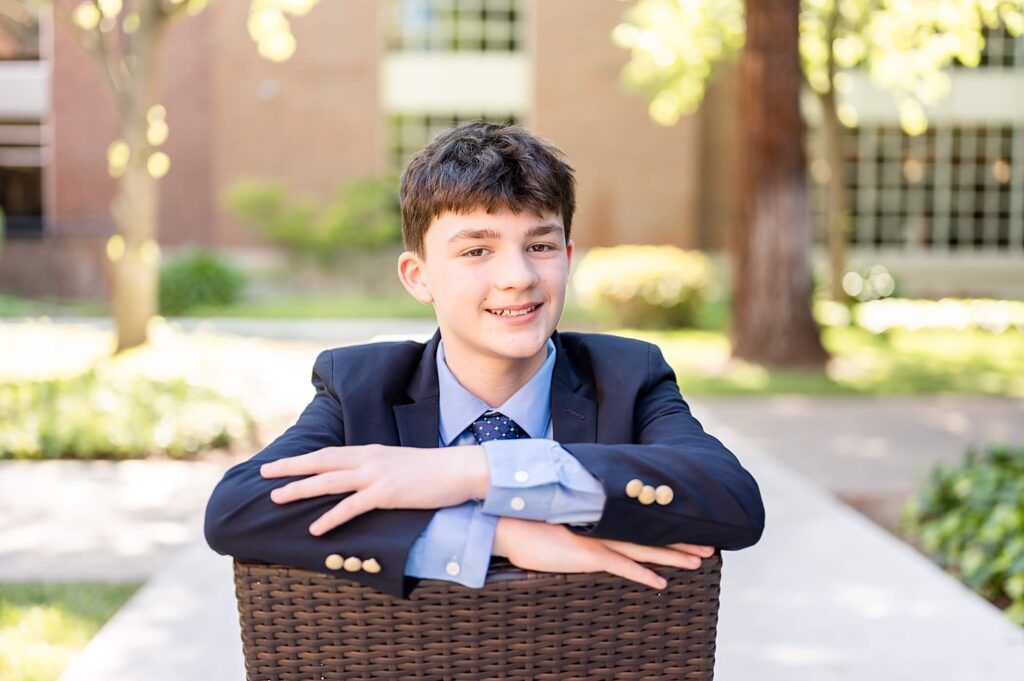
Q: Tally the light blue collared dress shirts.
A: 1